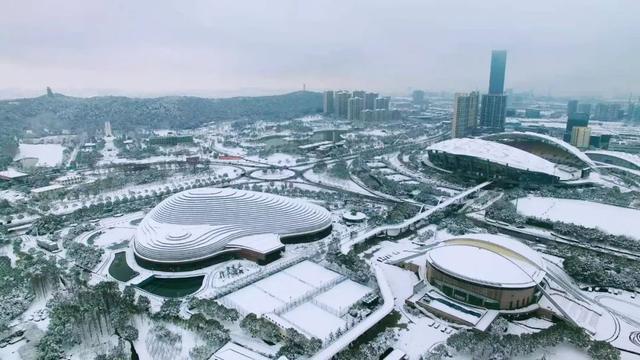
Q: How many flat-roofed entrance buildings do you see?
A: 1